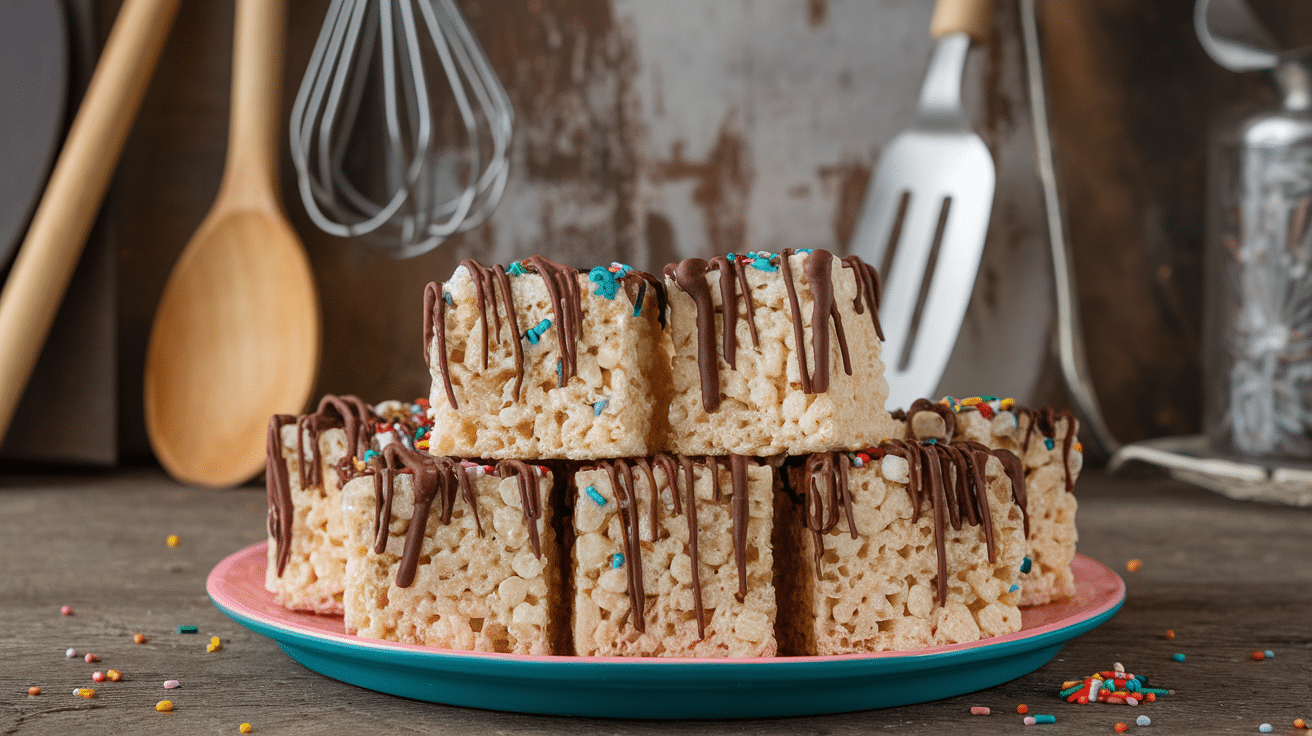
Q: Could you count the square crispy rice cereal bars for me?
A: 7